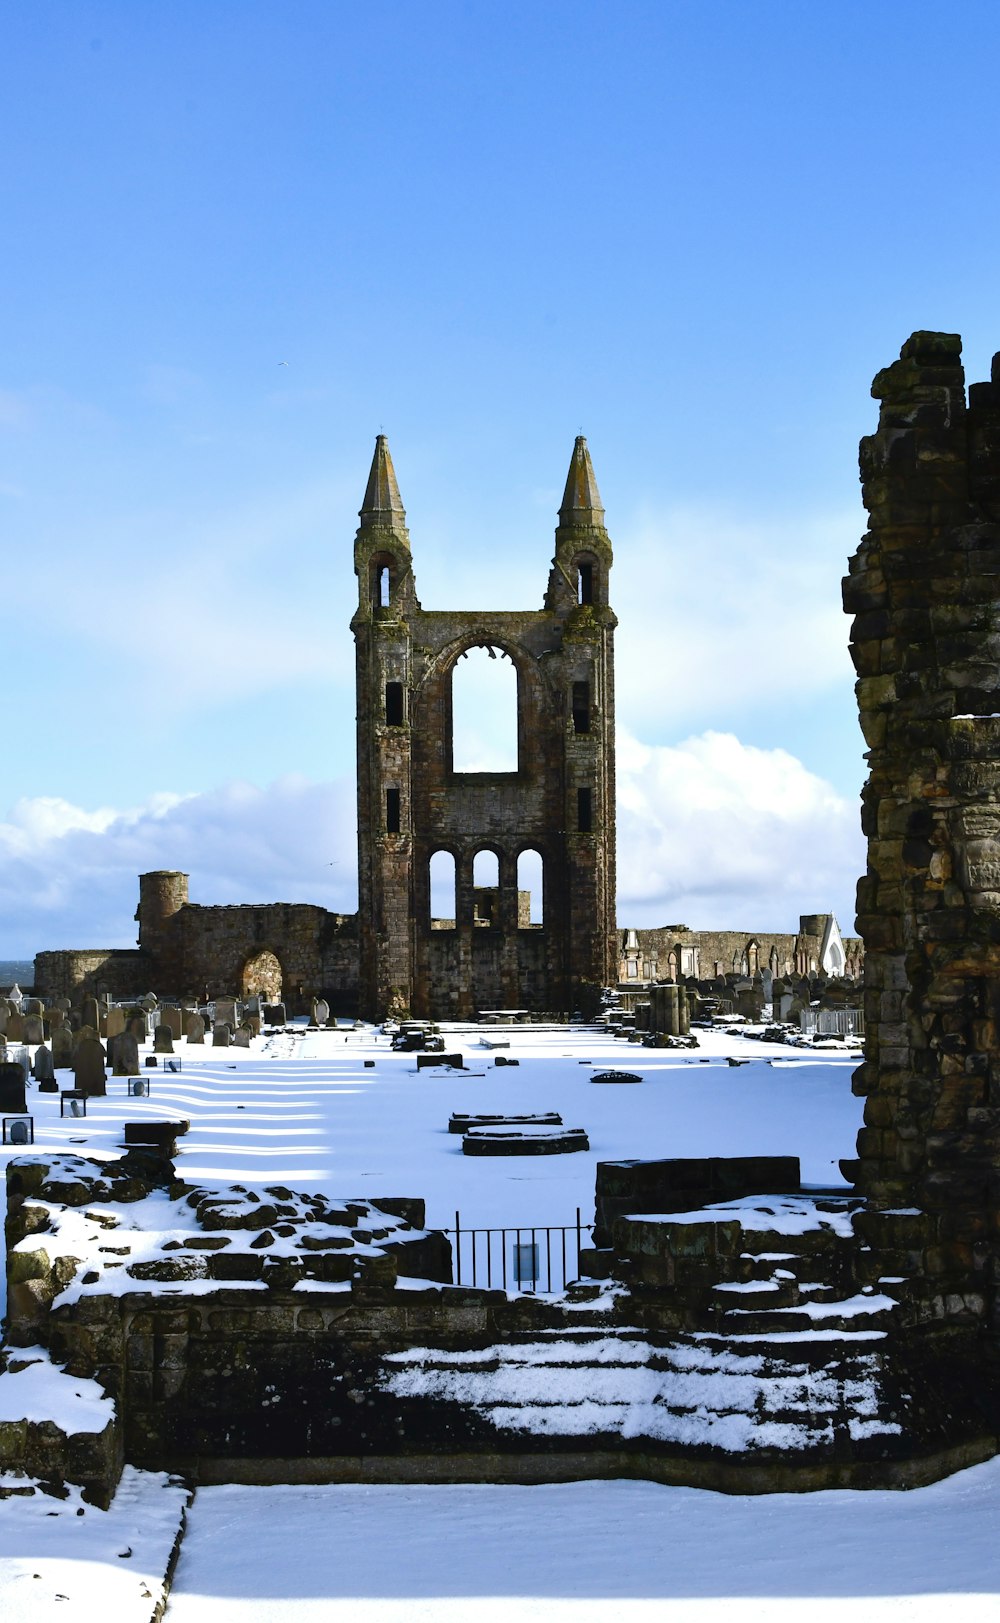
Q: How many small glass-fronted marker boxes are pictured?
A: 4